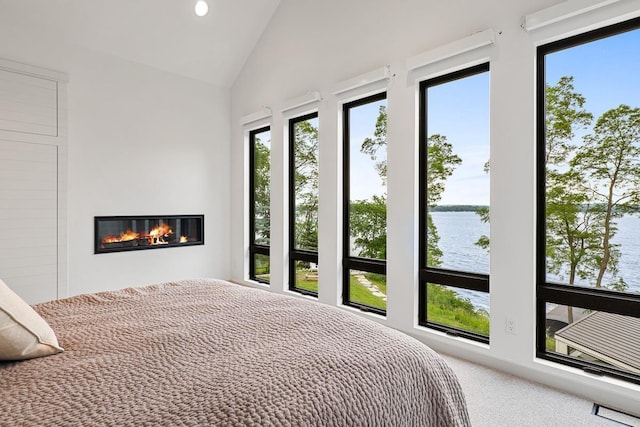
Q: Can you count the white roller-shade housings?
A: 5